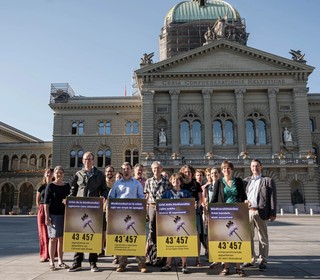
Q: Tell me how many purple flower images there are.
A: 4